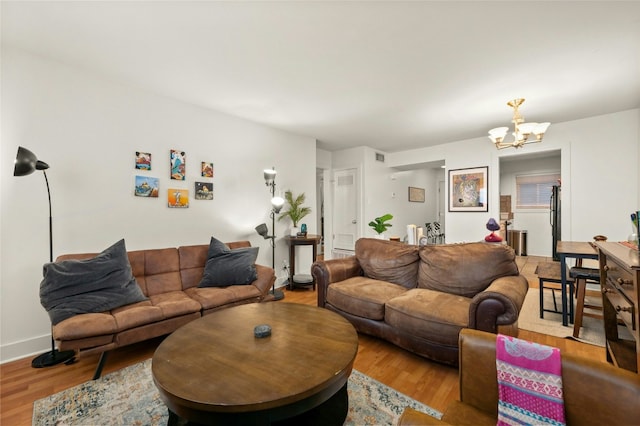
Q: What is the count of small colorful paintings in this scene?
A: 6